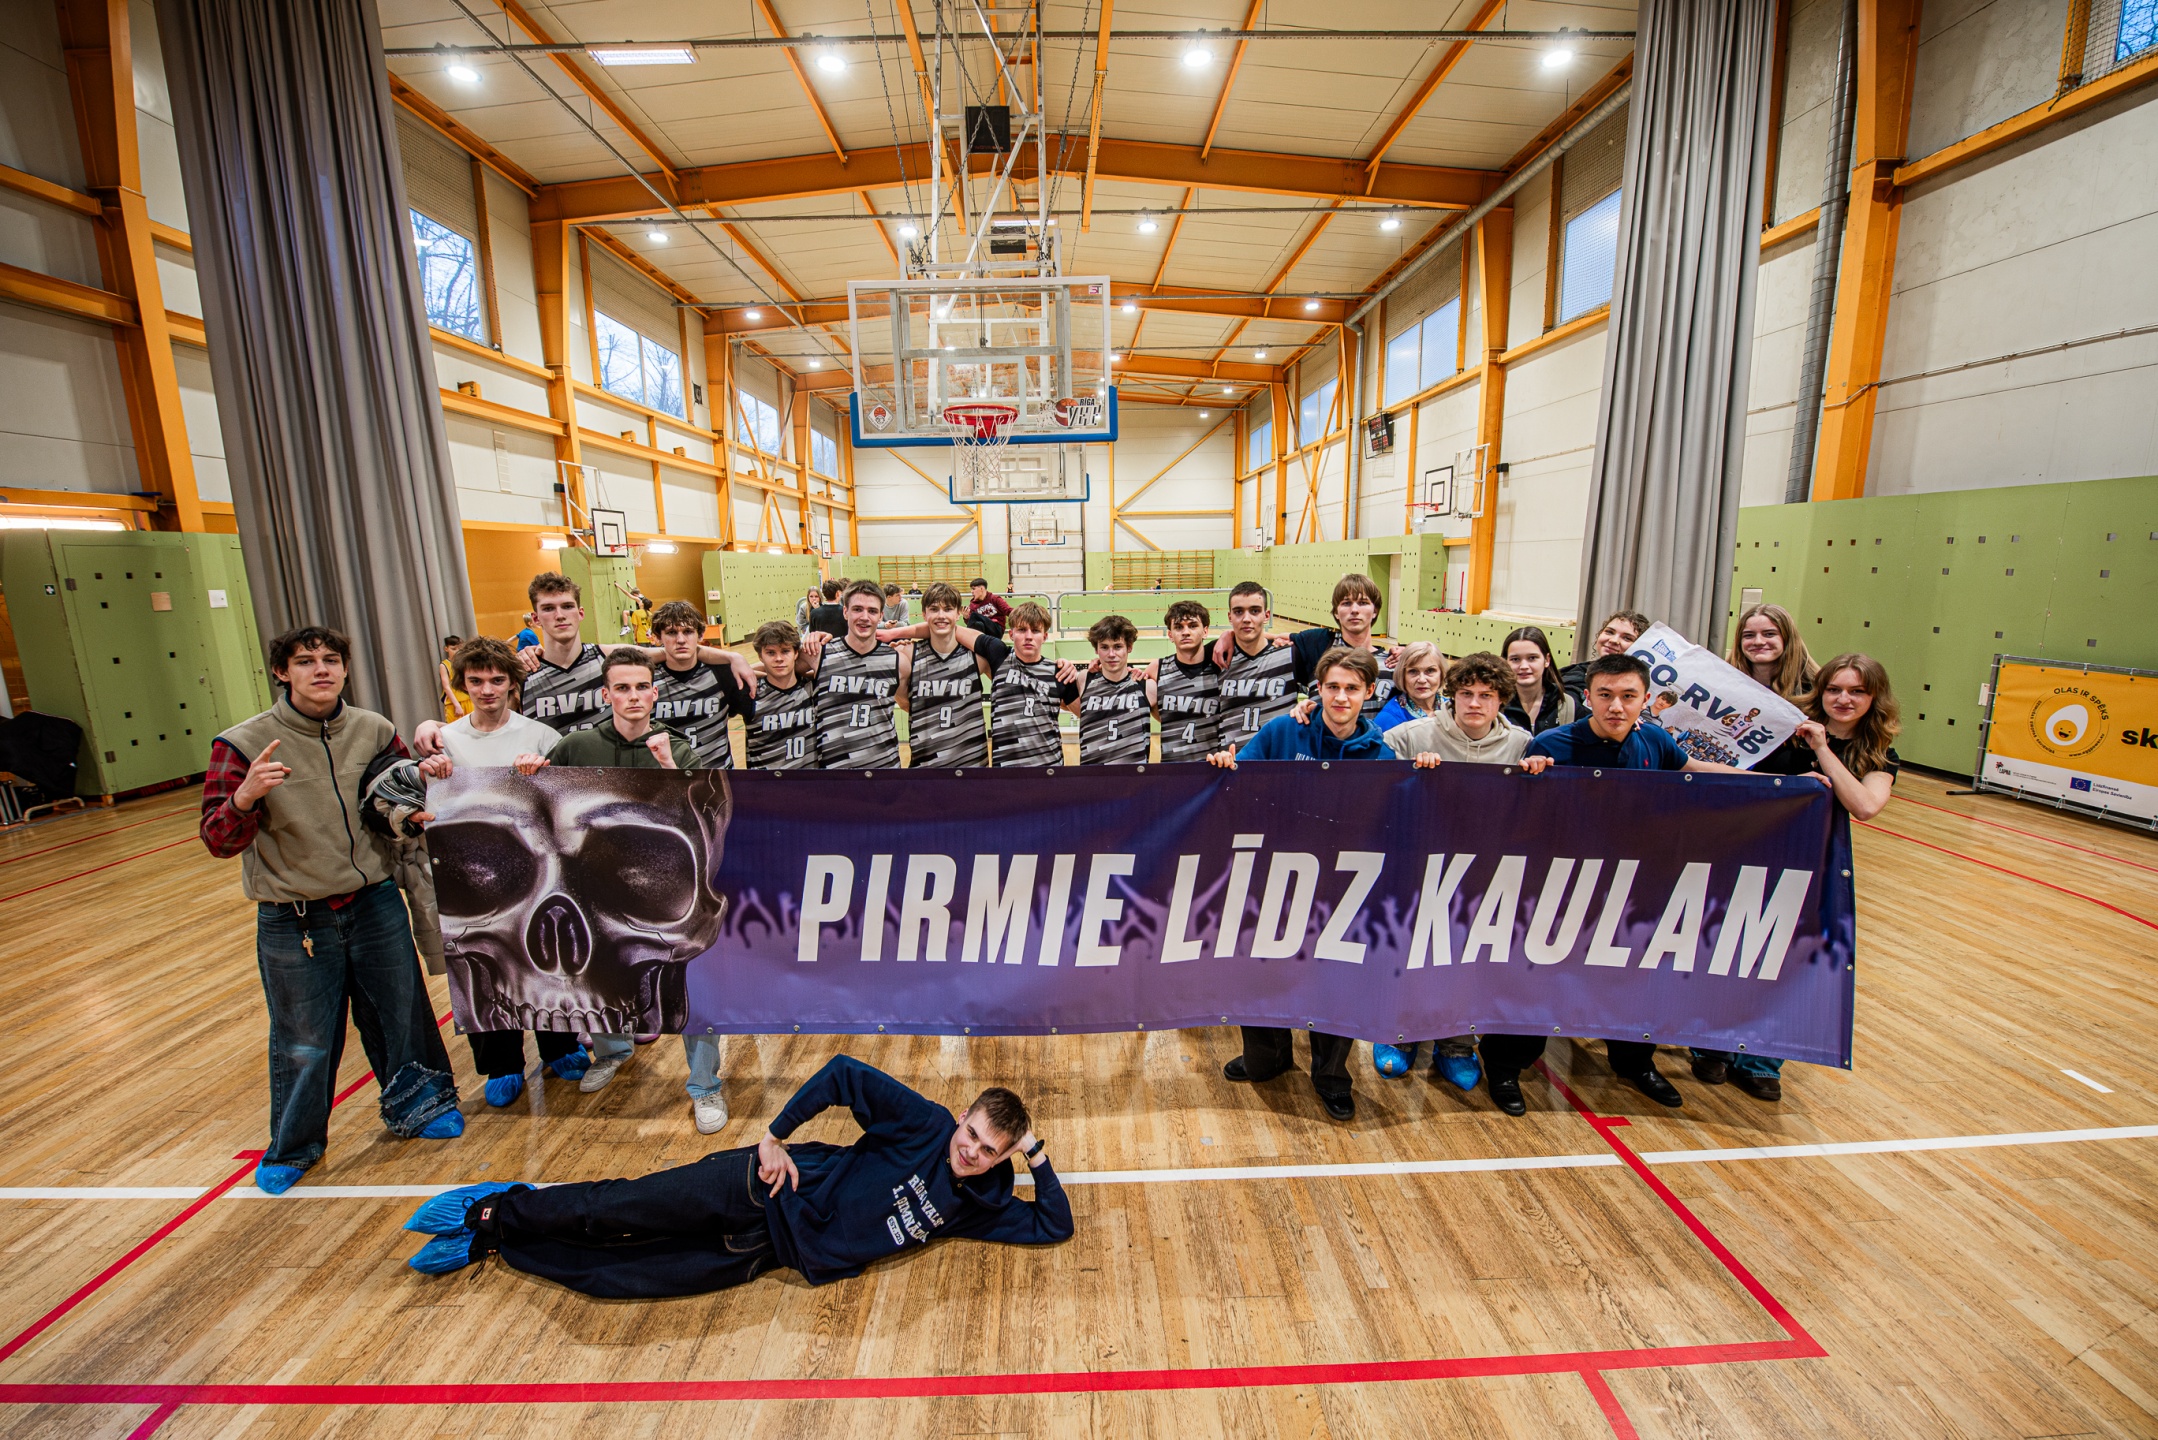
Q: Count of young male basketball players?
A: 10